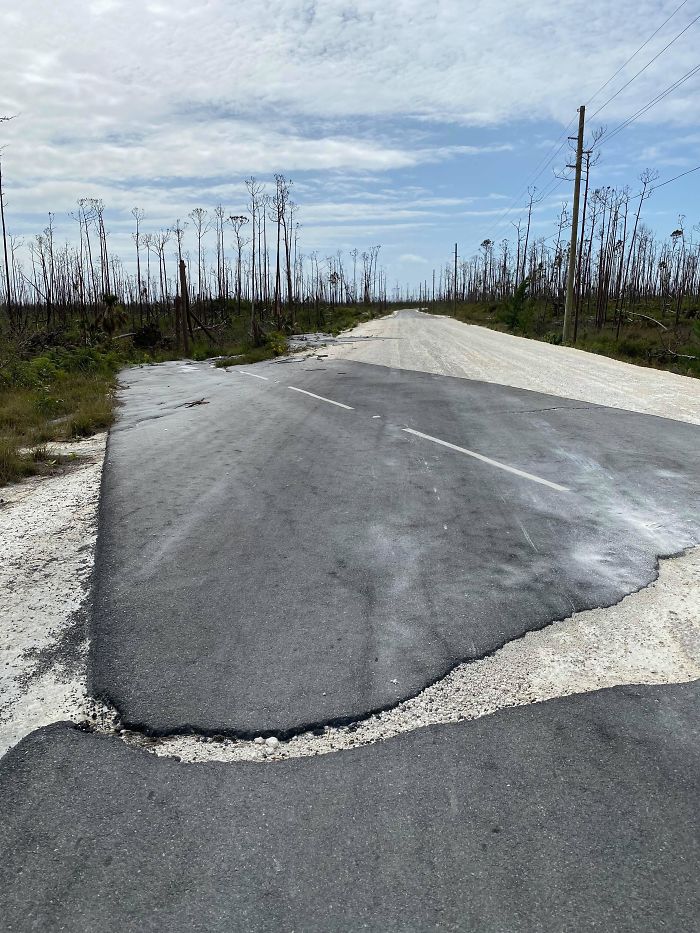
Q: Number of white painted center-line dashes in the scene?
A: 3